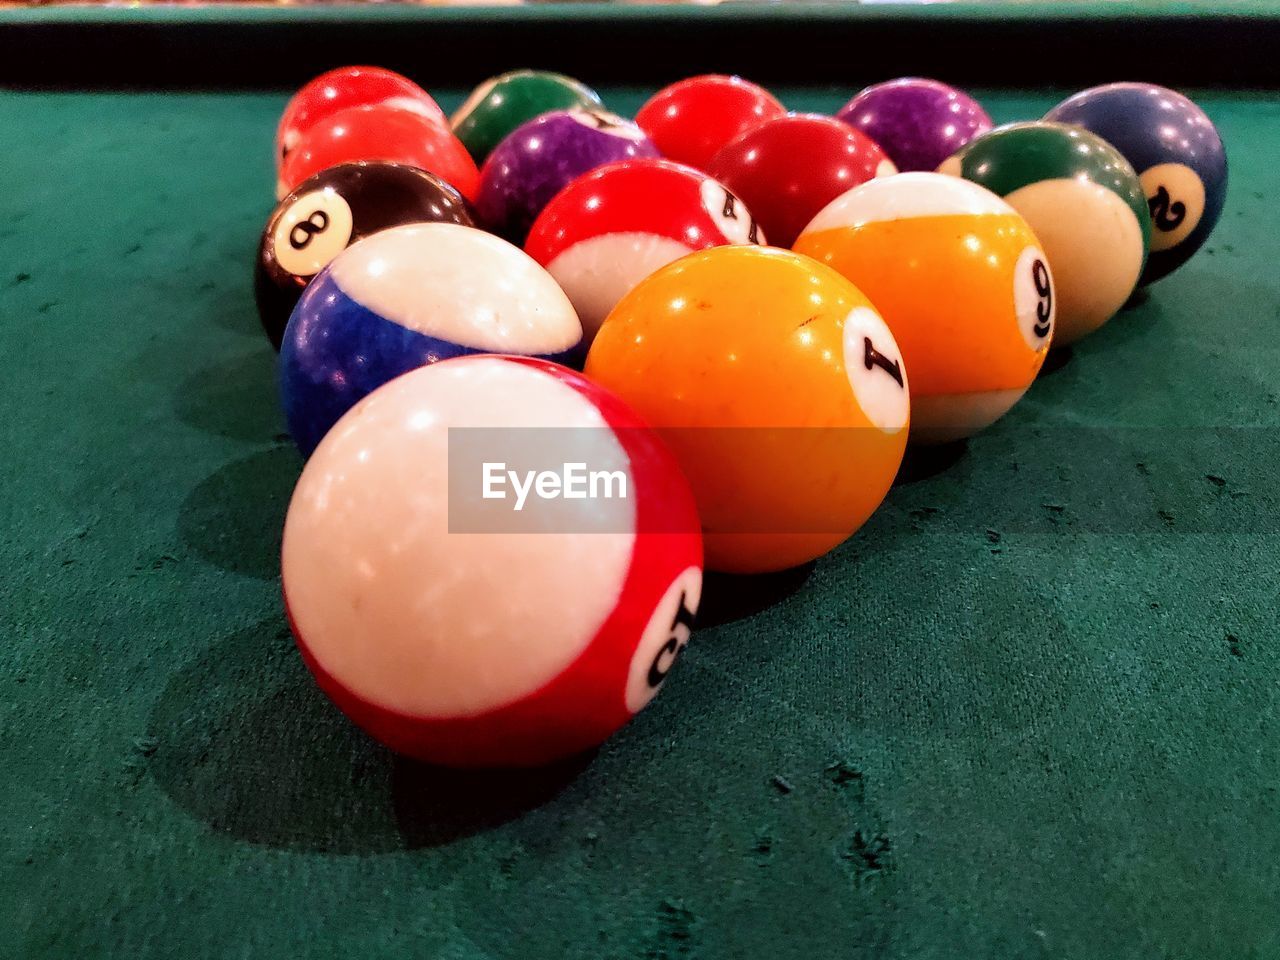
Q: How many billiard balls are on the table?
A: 15